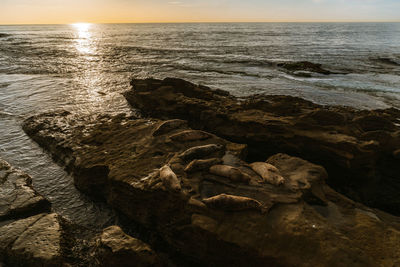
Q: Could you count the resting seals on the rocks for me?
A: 8